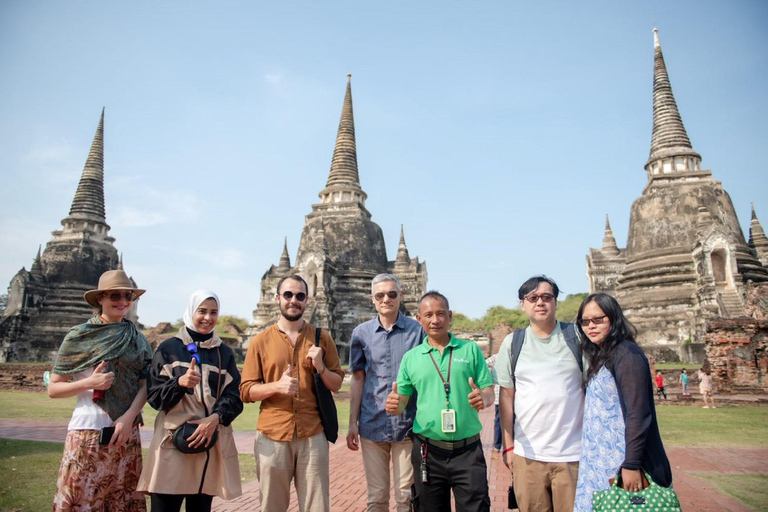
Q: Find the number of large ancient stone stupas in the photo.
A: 3